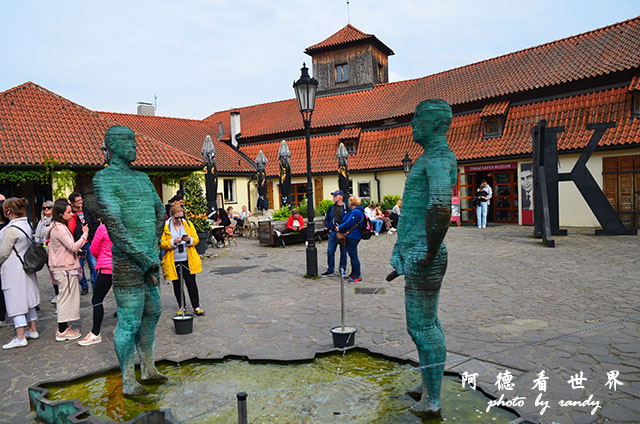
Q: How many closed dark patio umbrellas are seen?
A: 4